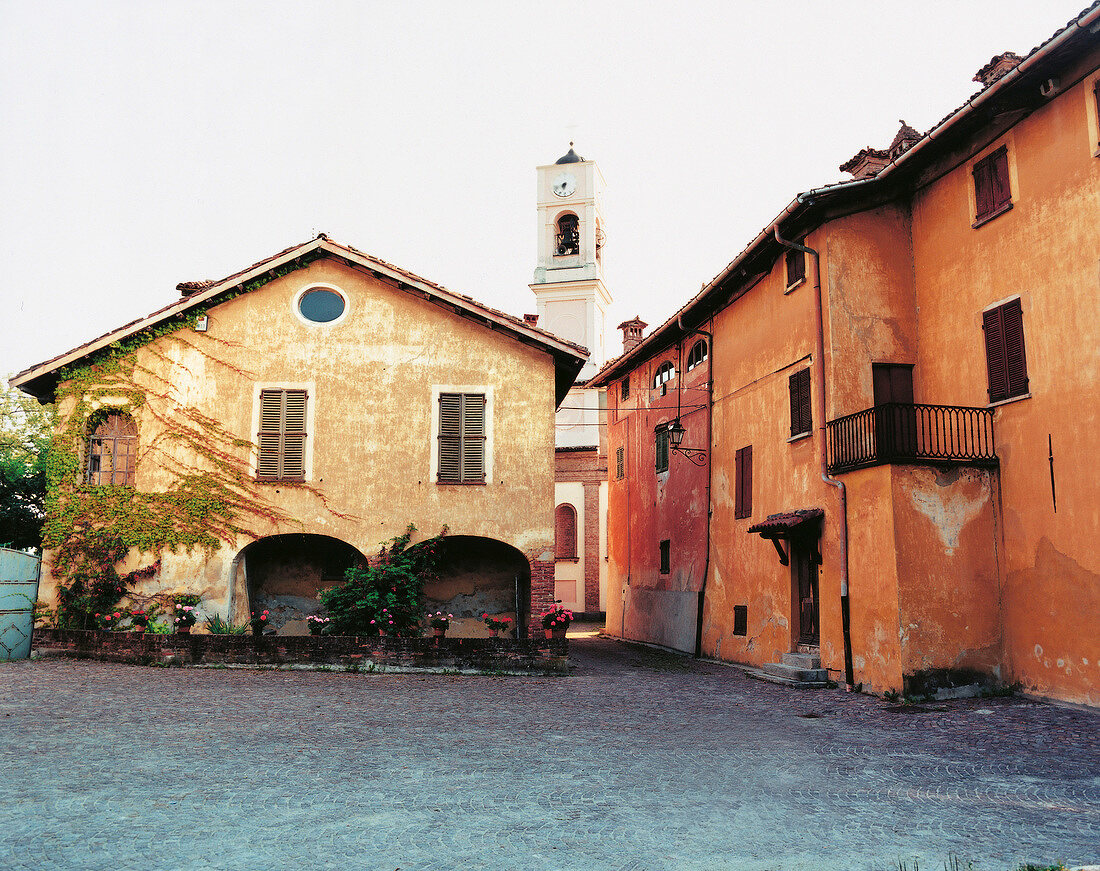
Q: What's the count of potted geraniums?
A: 9